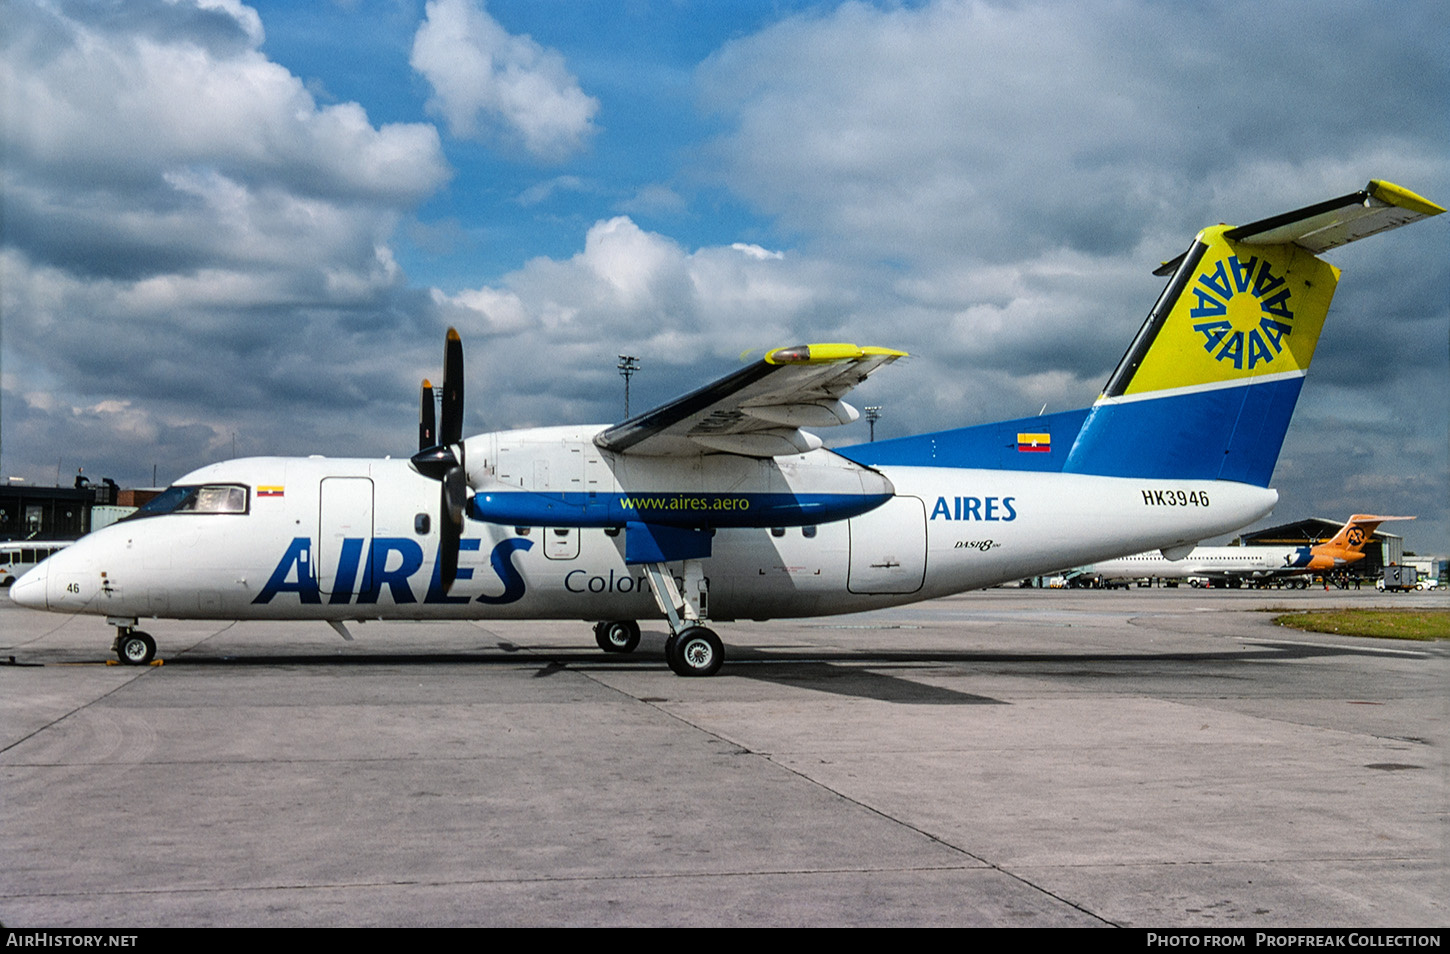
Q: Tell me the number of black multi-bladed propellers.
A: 2